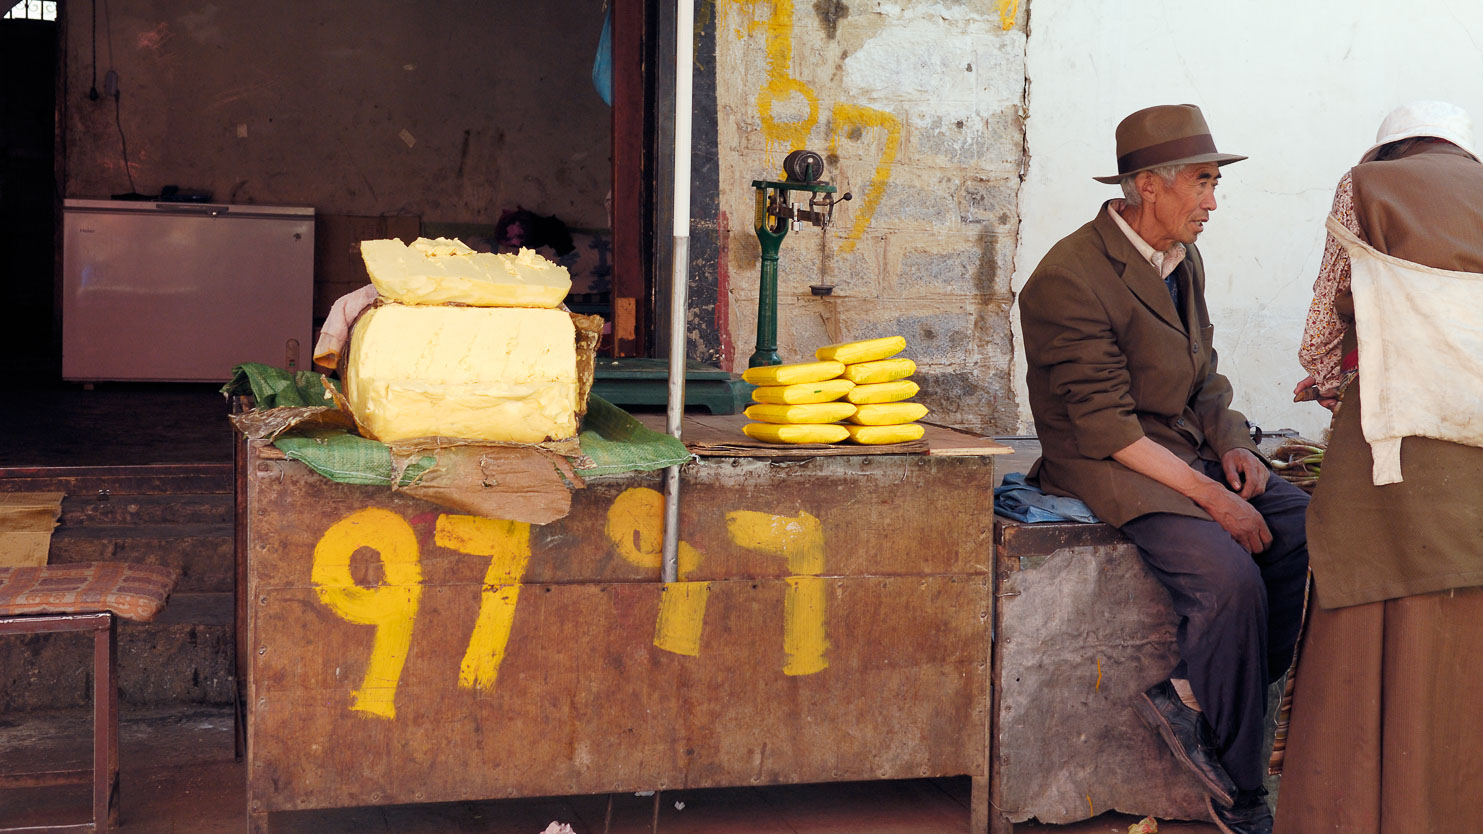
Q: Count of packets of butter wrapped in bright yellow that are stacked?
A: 9